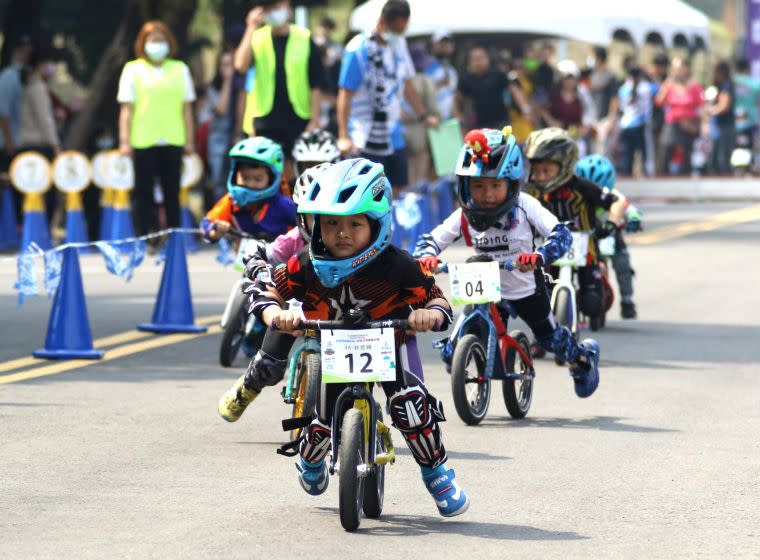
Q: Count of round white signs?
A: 5